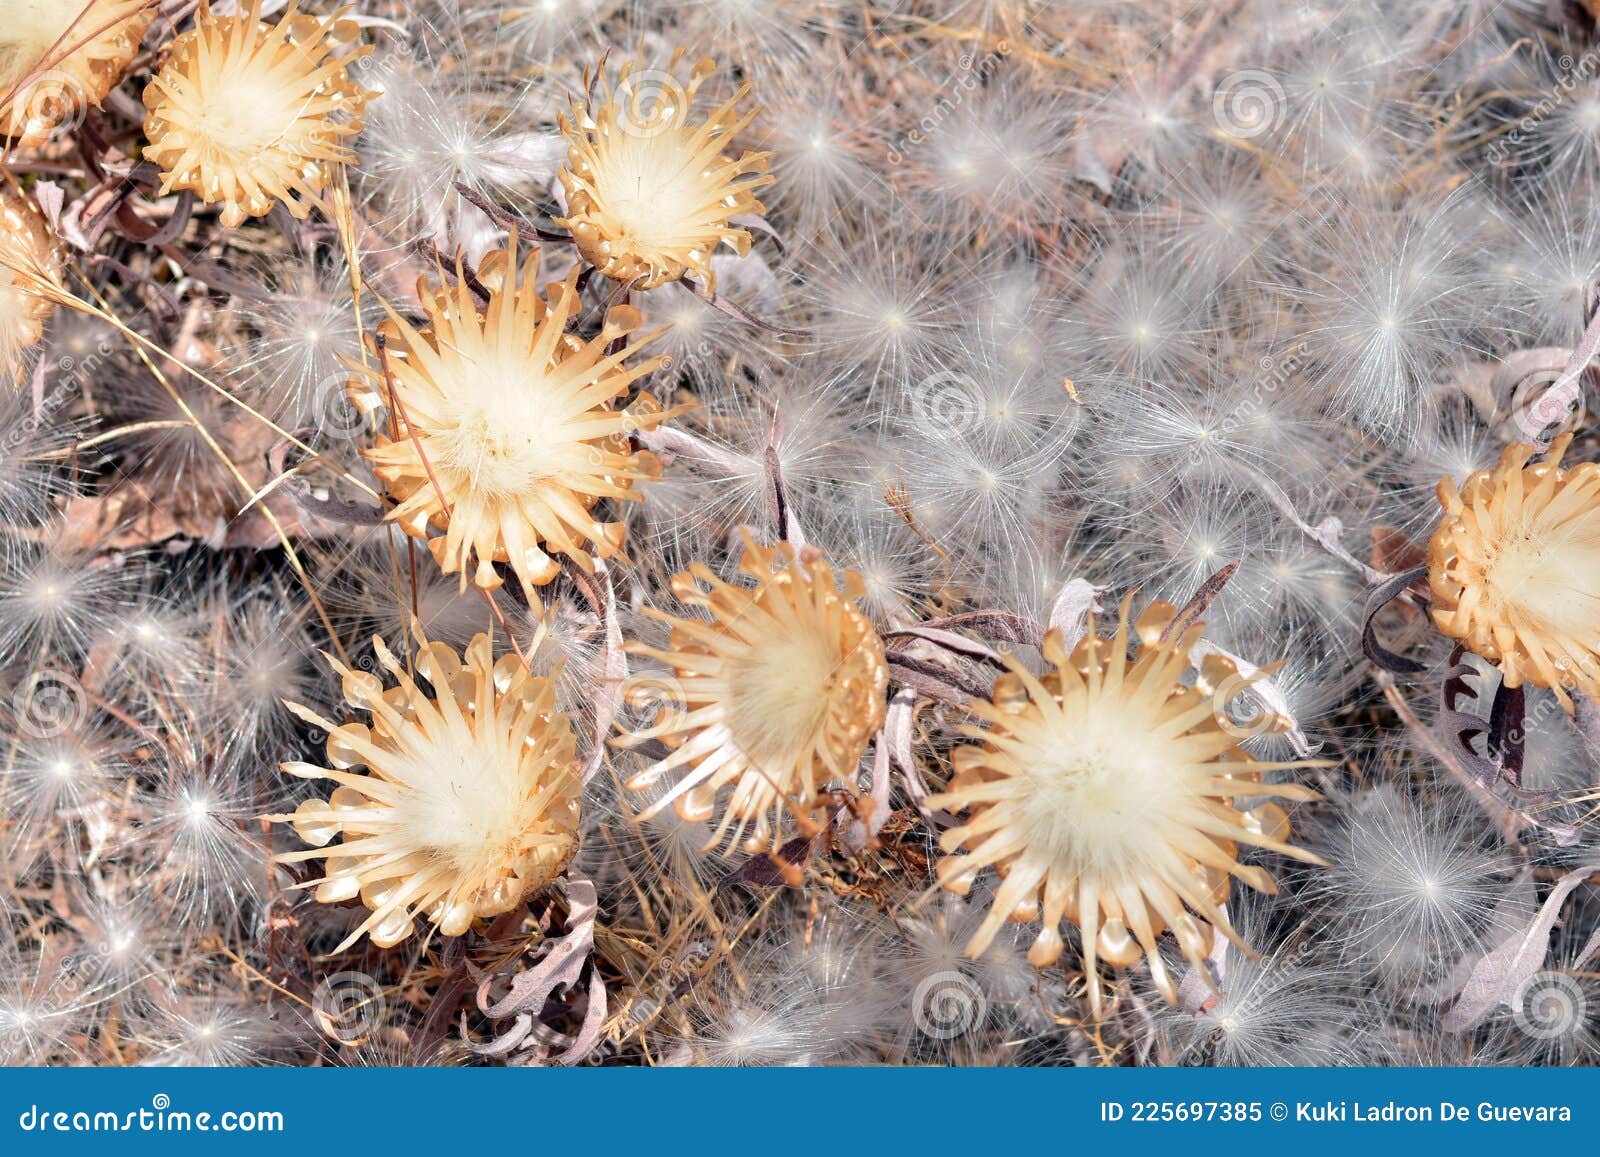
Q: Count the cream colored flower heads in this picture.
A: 9